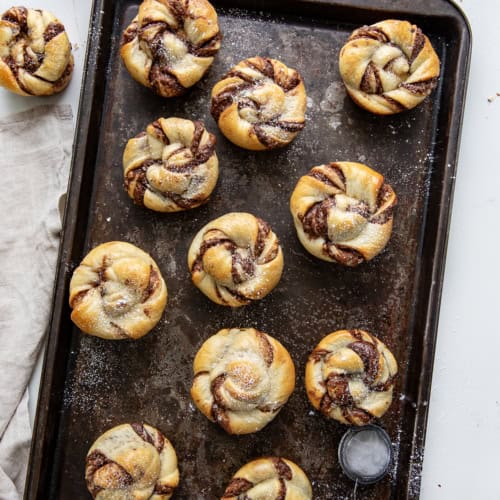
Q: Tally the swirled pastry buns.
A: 12